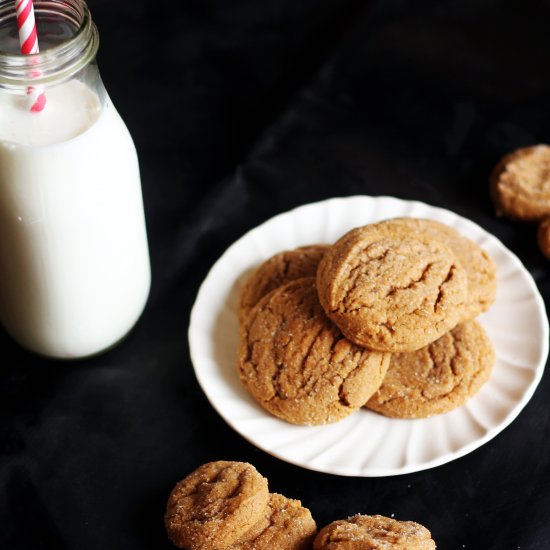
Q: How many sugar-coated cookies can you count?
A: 10